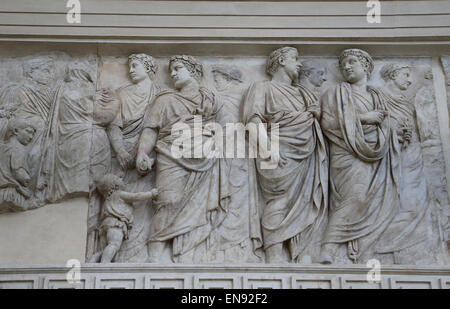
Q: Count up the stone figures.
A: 11